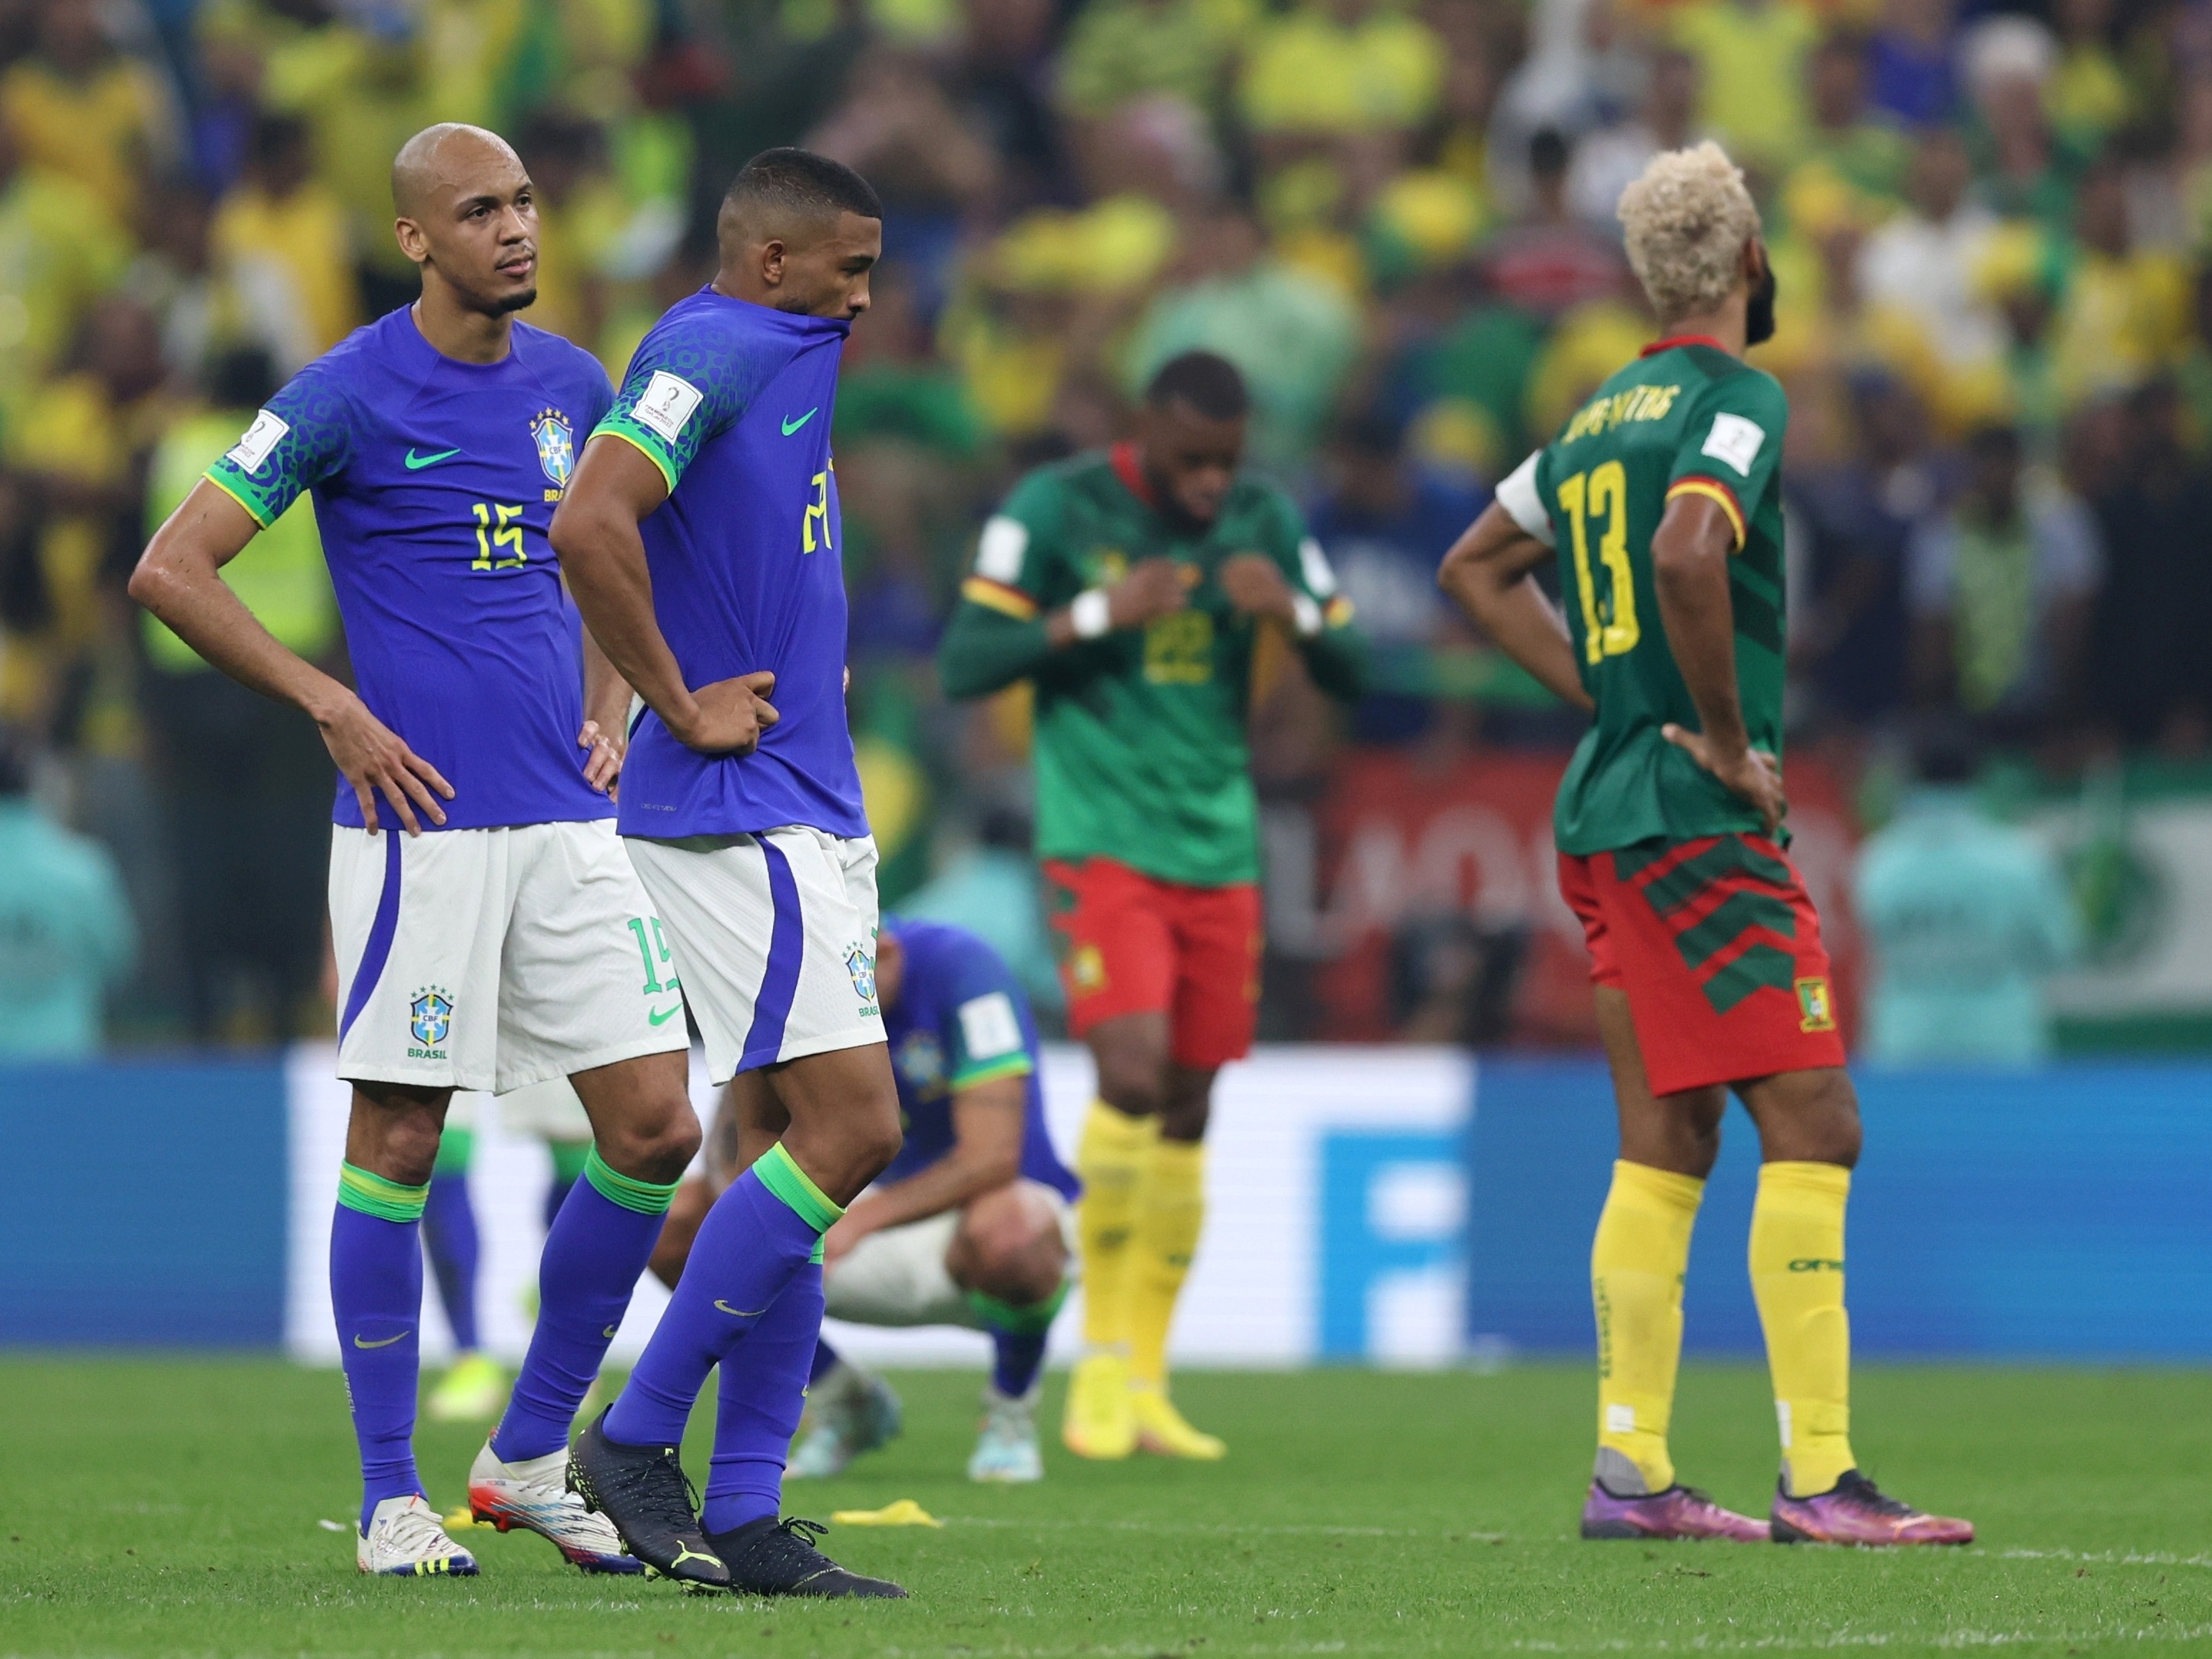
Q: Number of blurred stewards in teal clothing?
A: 3